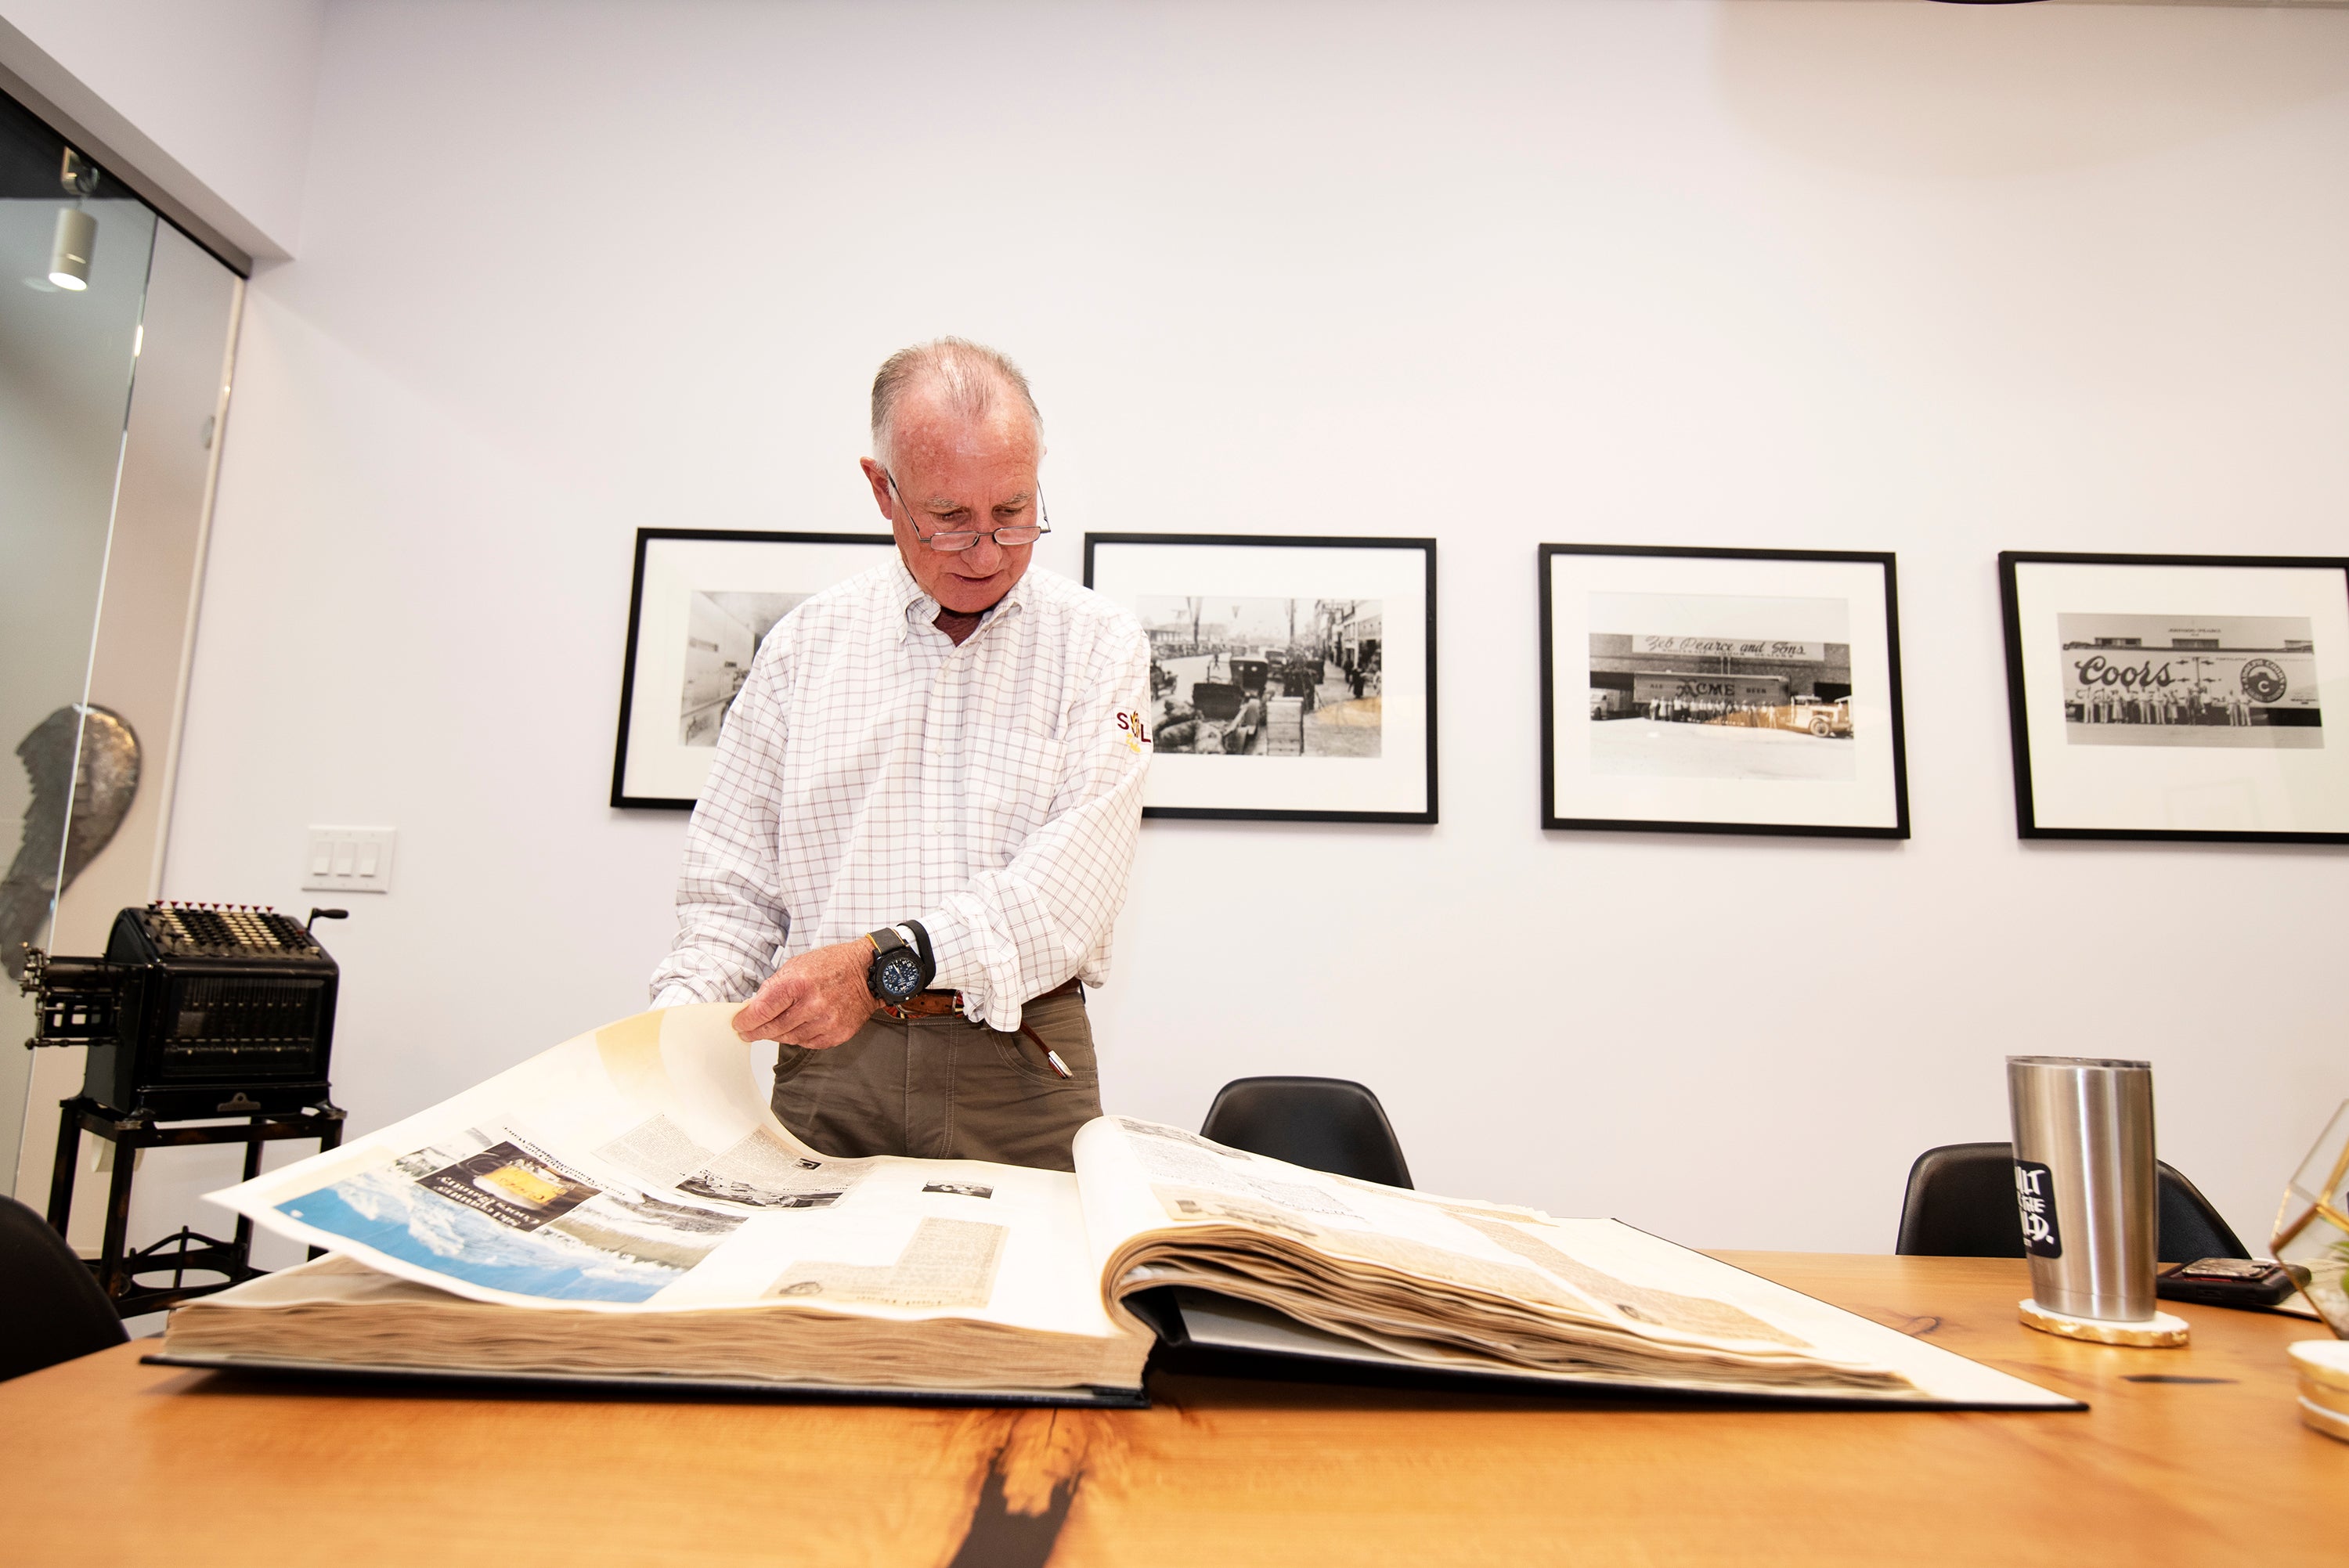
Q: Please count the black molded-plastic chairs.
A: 3